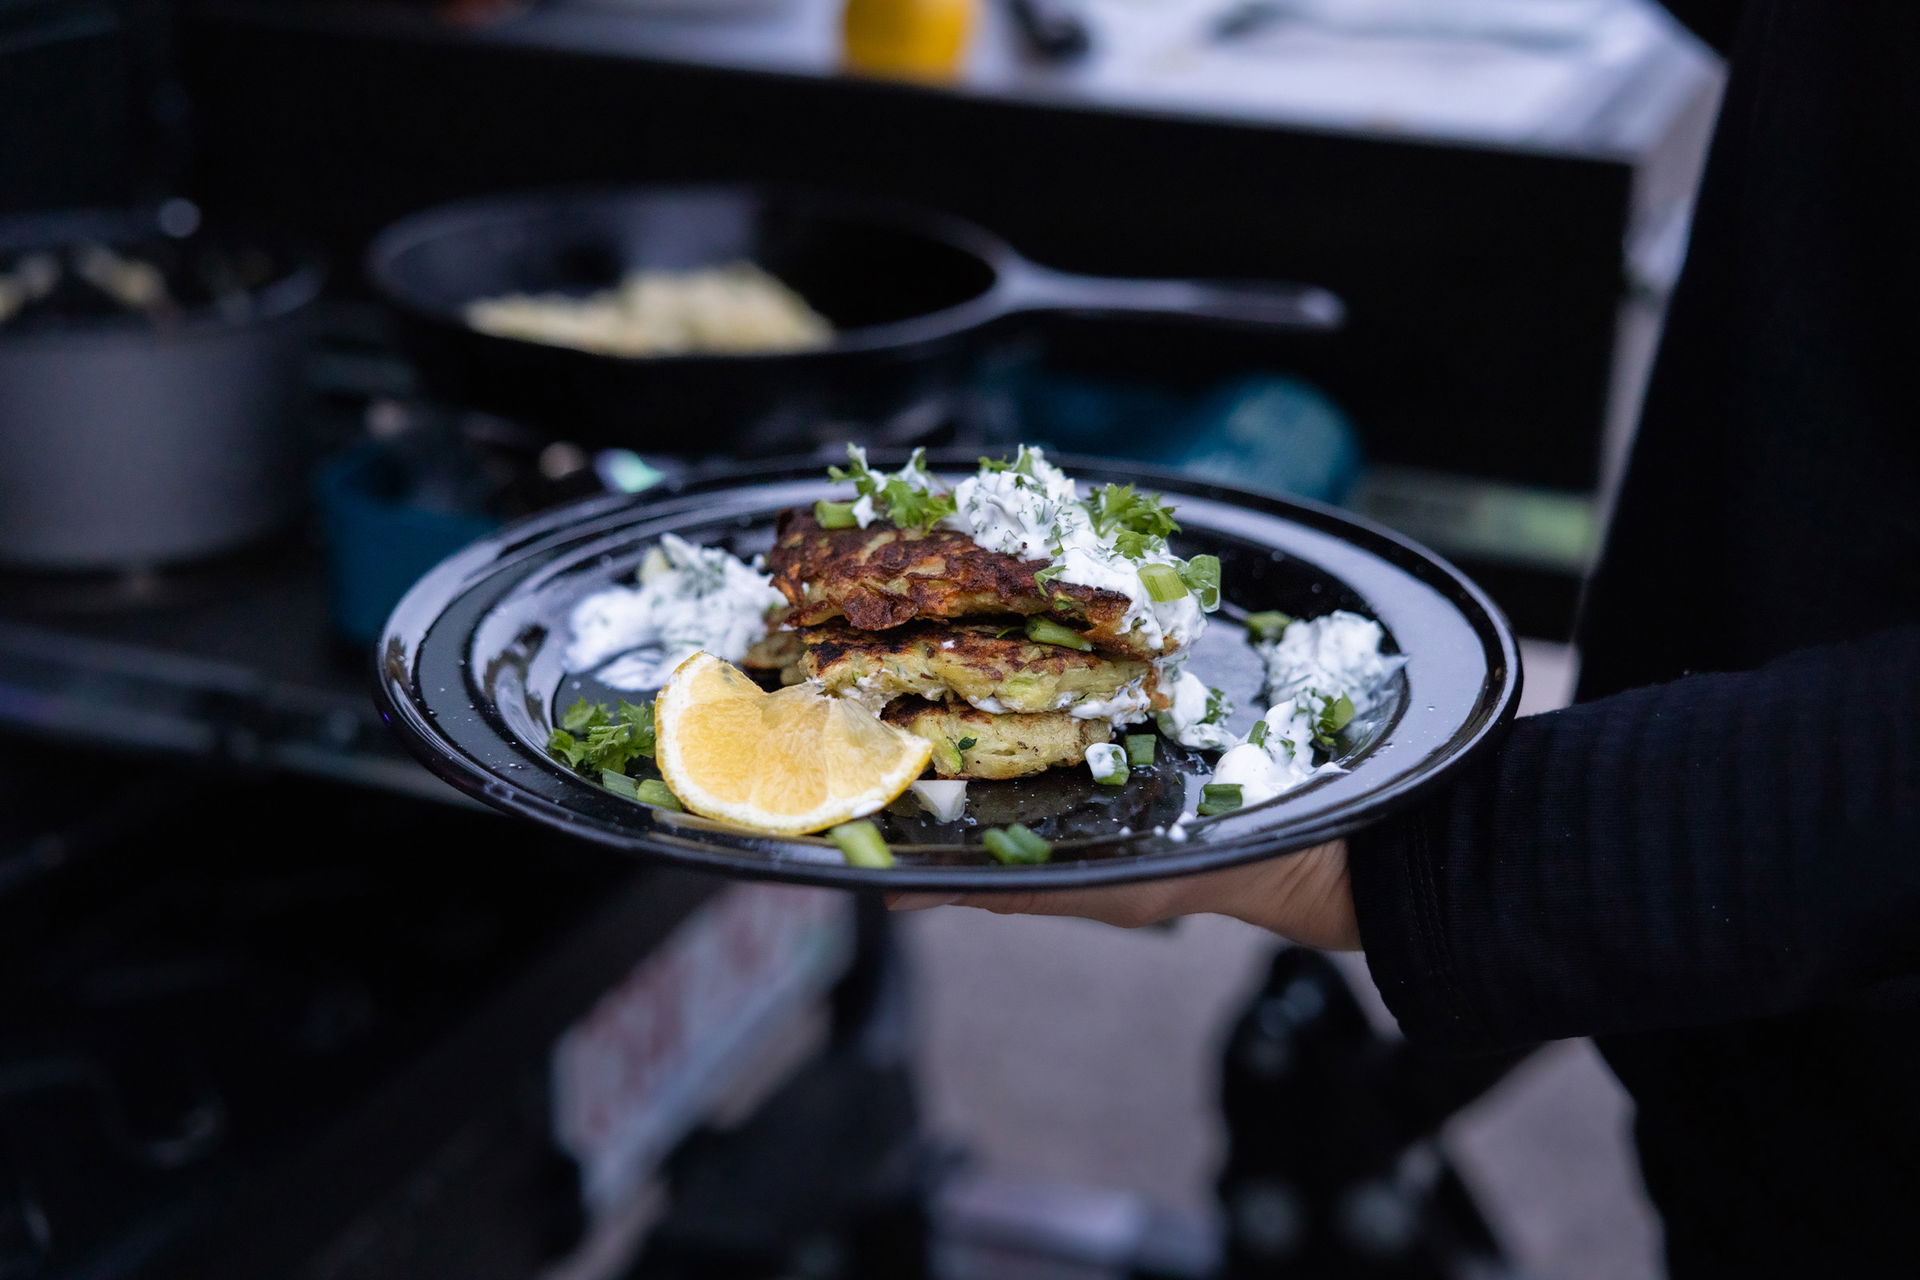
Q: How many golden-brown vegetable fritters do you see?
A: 3